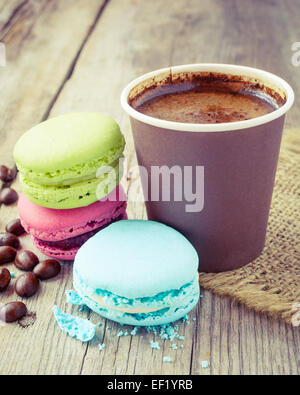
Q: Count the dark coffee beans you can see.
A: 10